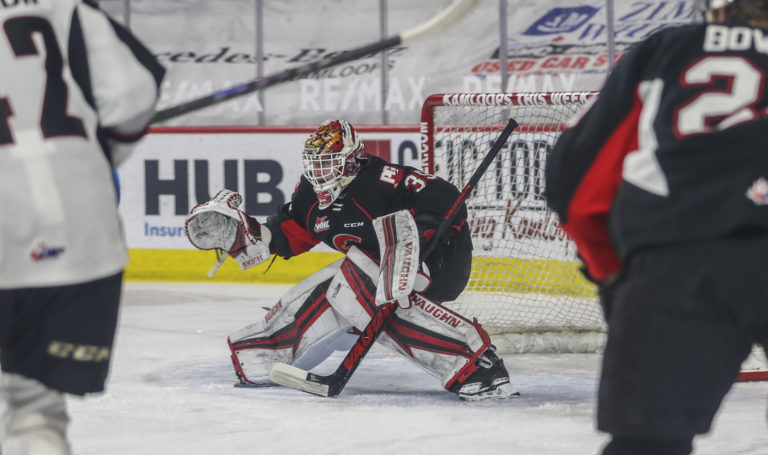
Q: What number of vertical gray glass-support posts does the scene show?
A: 5